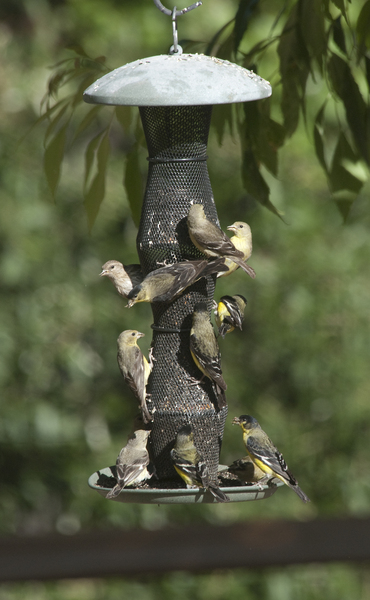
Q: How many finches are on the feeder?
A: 11